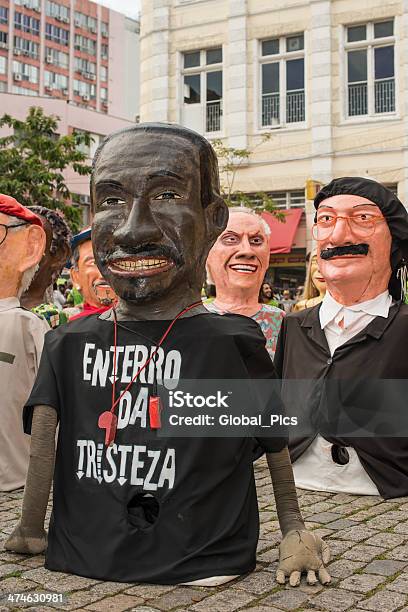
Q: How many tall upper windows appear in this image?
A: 3